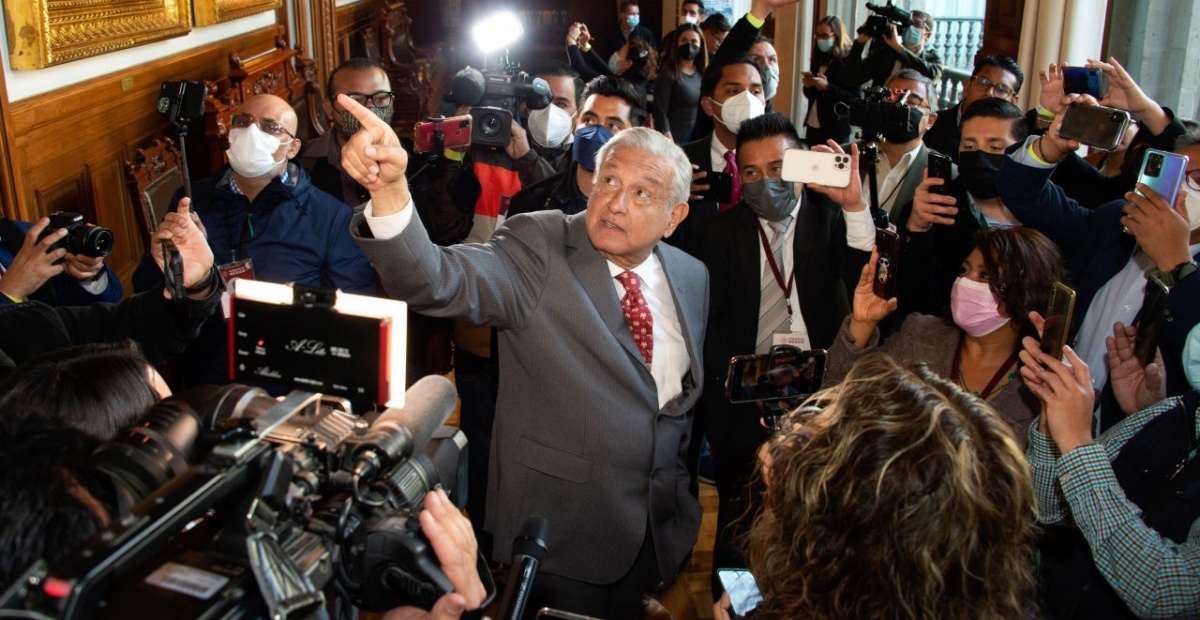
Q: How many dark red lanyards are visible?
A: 2